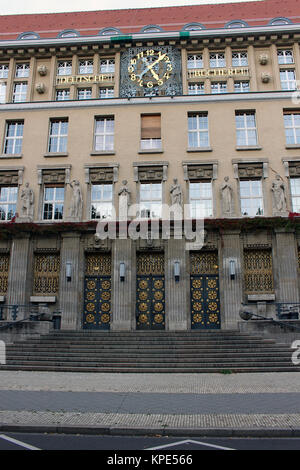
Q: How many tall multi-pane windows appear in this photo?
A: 14